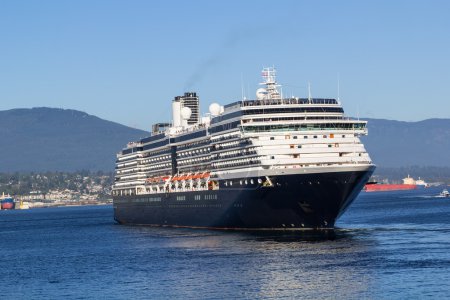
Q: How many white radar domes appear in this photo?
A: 3